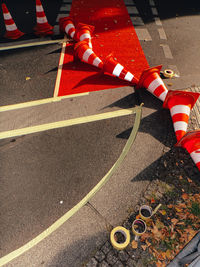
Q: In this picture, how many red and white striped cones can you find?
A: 9